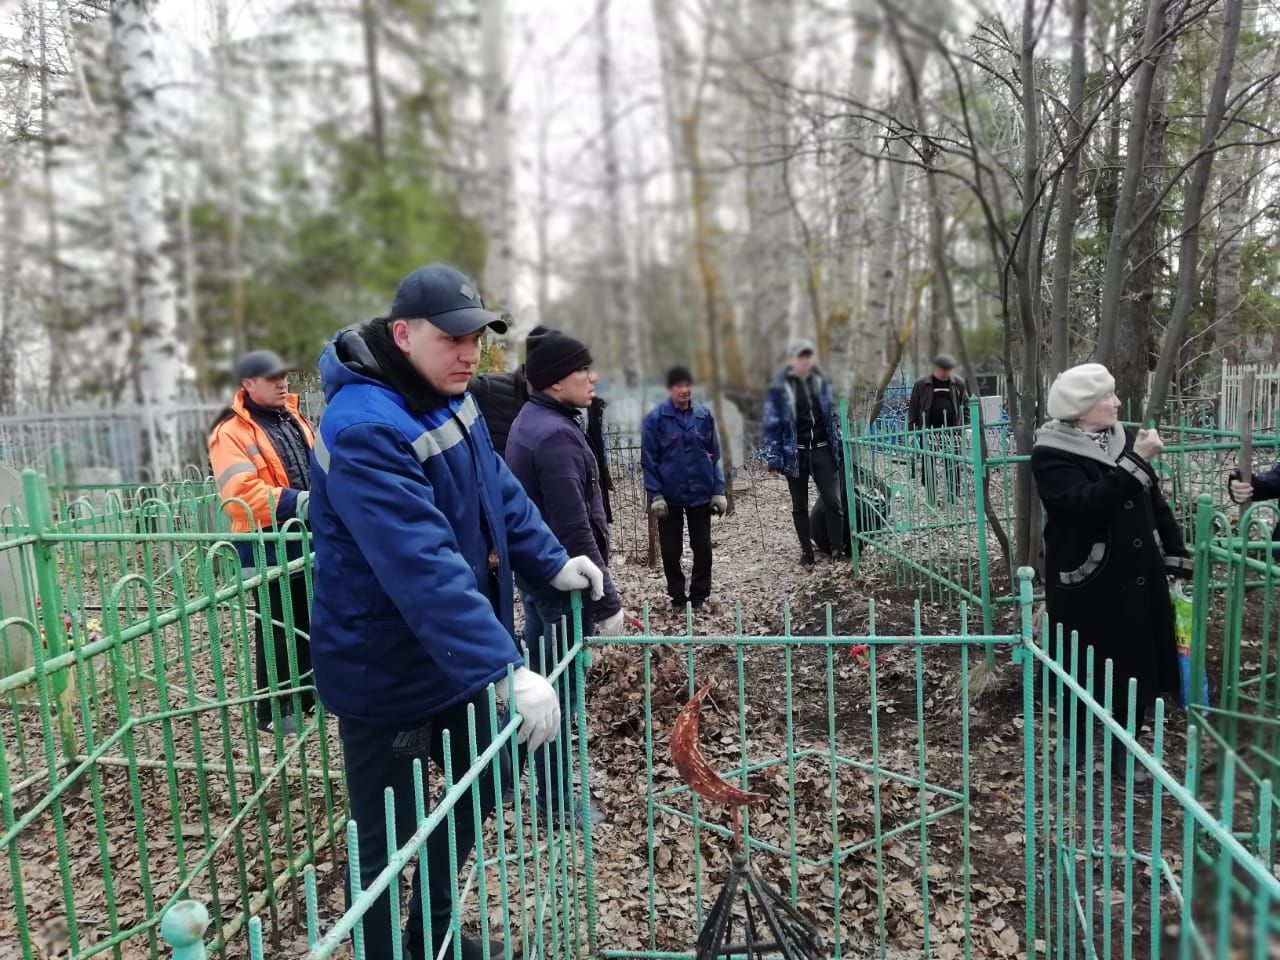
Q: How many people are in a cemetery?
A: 9